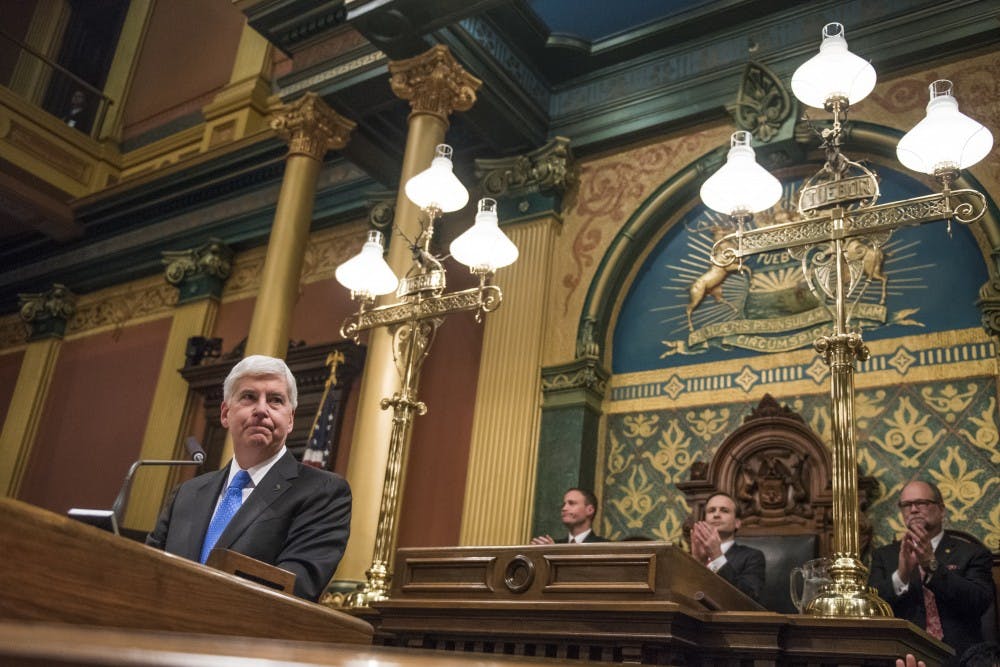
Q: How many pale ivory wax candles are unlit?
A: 0